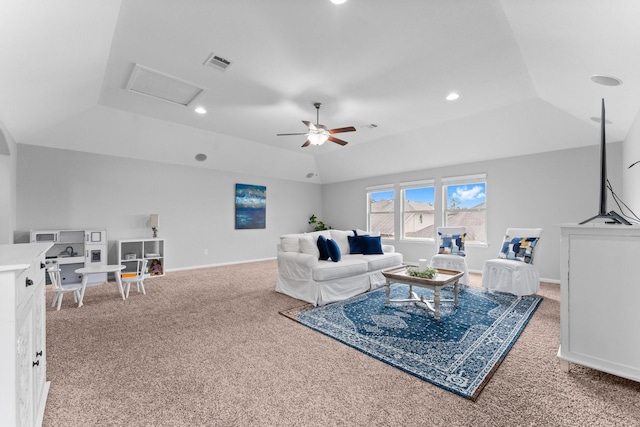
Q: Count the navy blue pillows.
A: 4